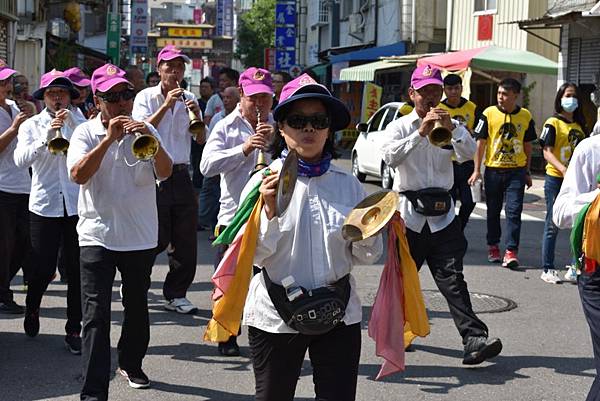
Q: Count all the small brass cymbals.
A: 2